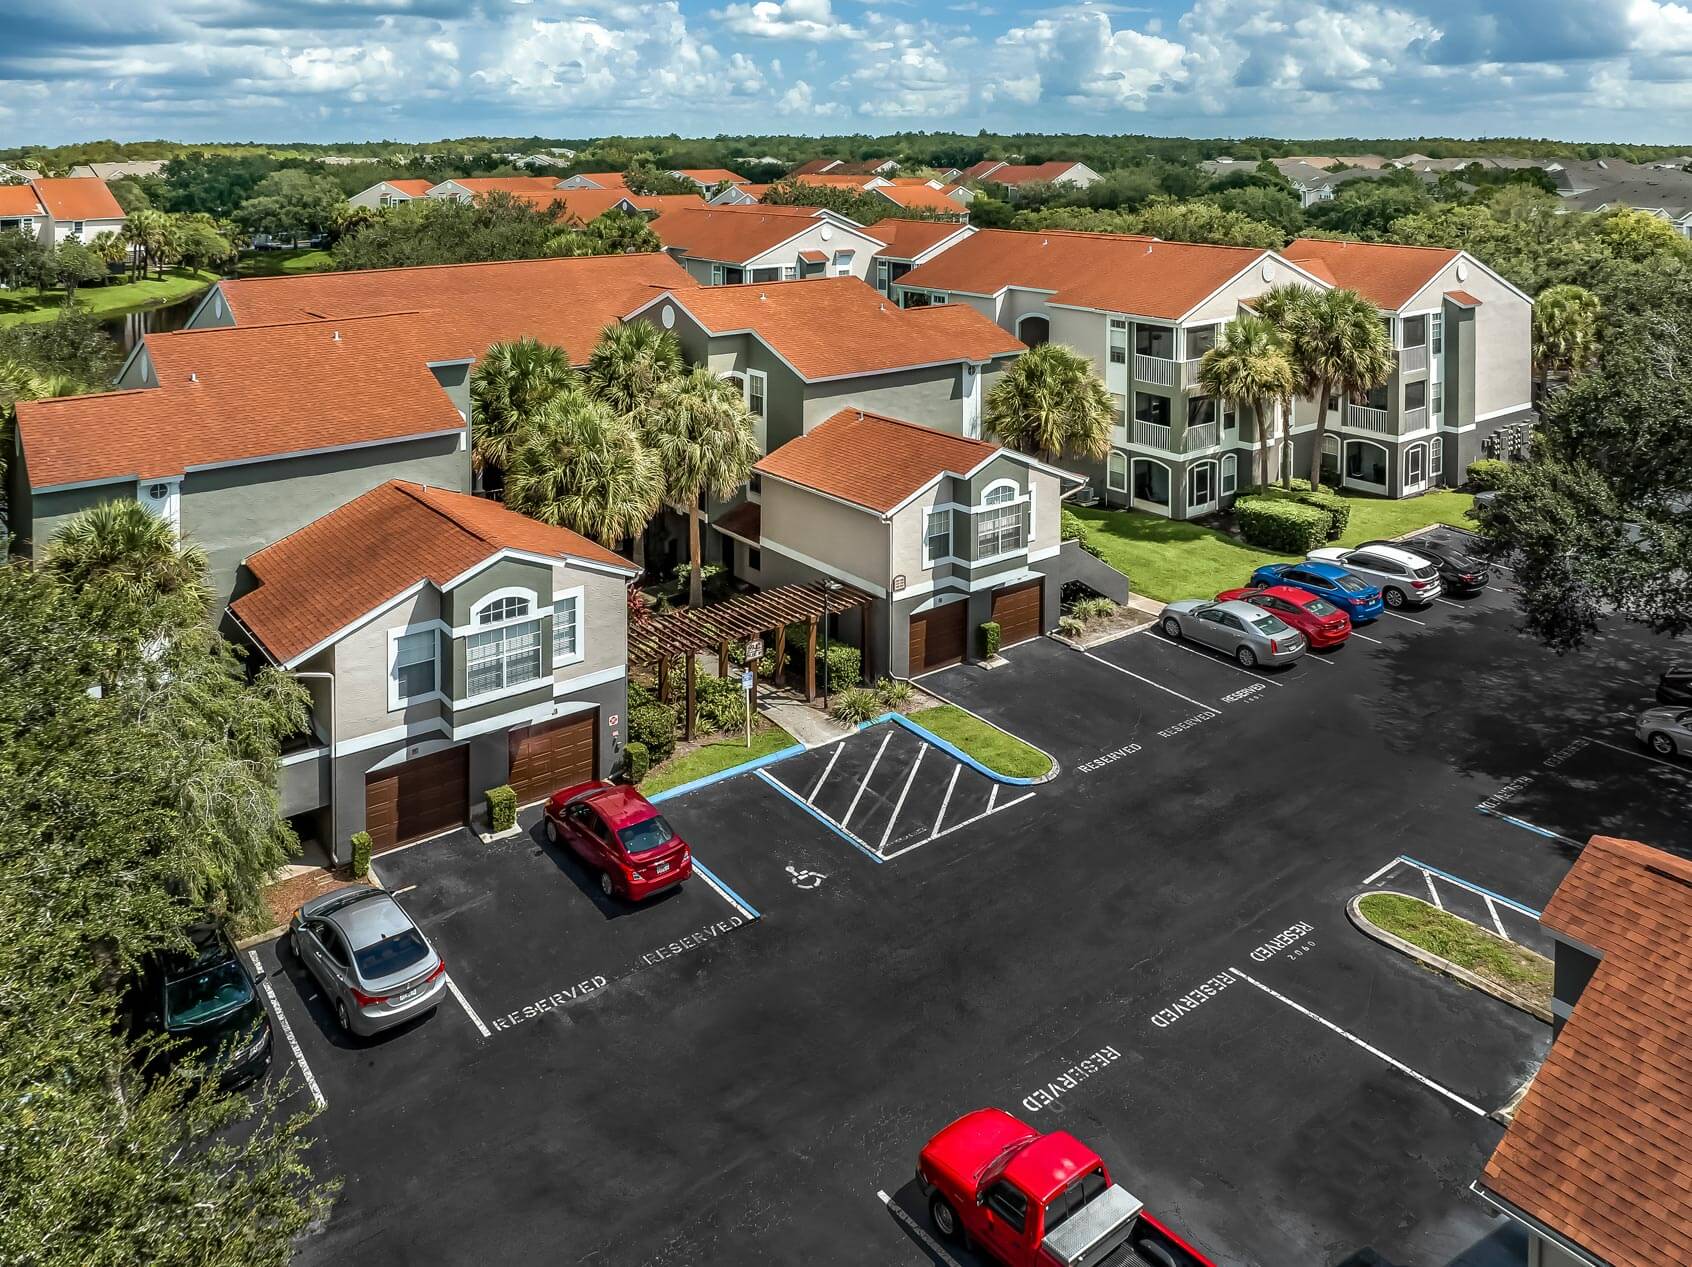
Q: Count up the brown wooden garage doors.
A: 4